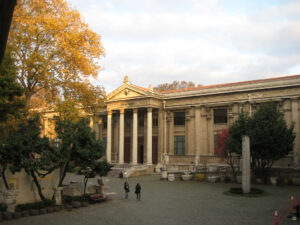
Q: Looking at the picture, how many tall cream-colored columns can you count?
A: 4